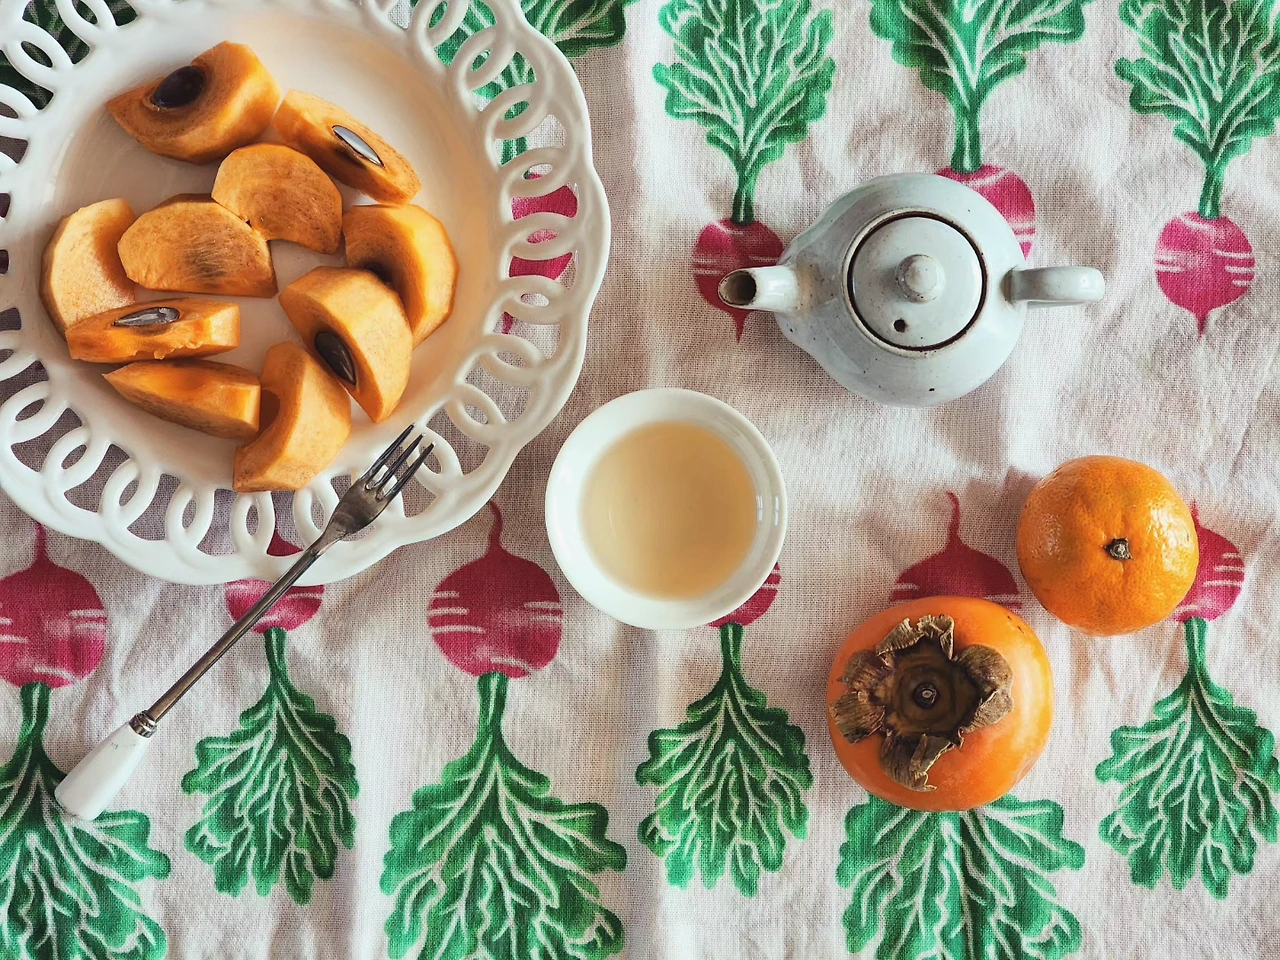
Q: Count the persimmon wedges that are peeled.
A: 10